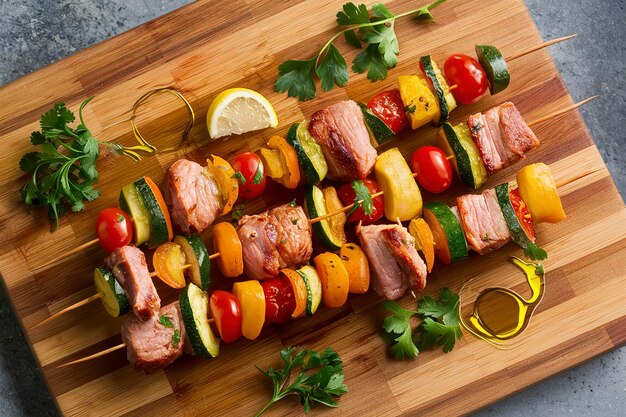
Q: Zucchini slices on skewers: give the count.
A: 13